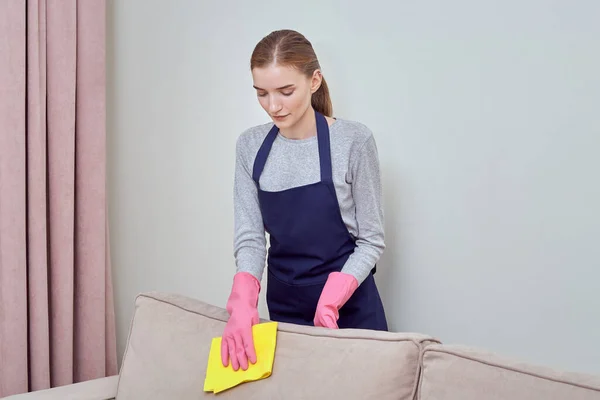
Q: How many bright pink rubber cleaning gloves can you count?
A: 2